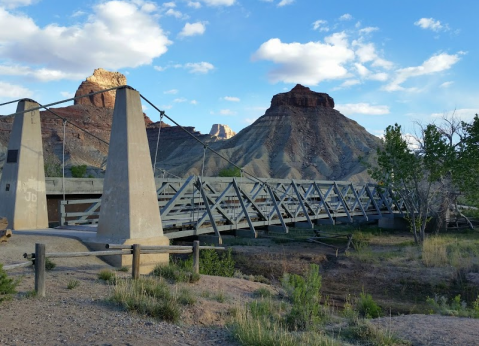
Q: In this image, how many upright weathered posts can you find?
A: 3